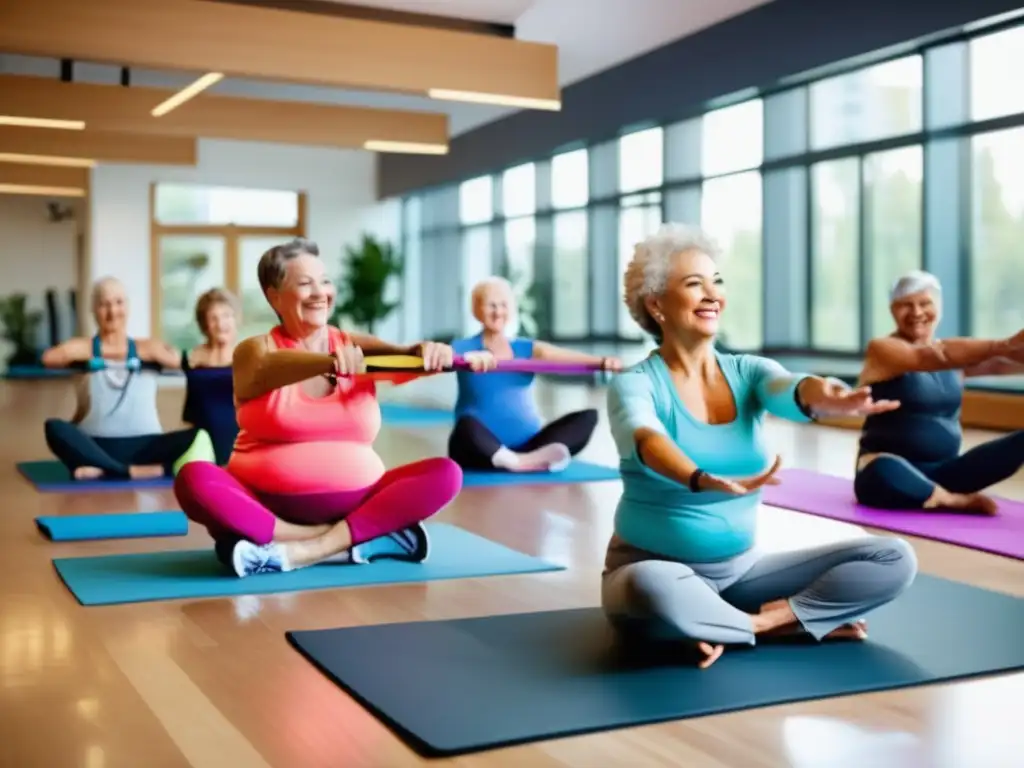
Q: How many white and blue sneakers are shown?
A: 2